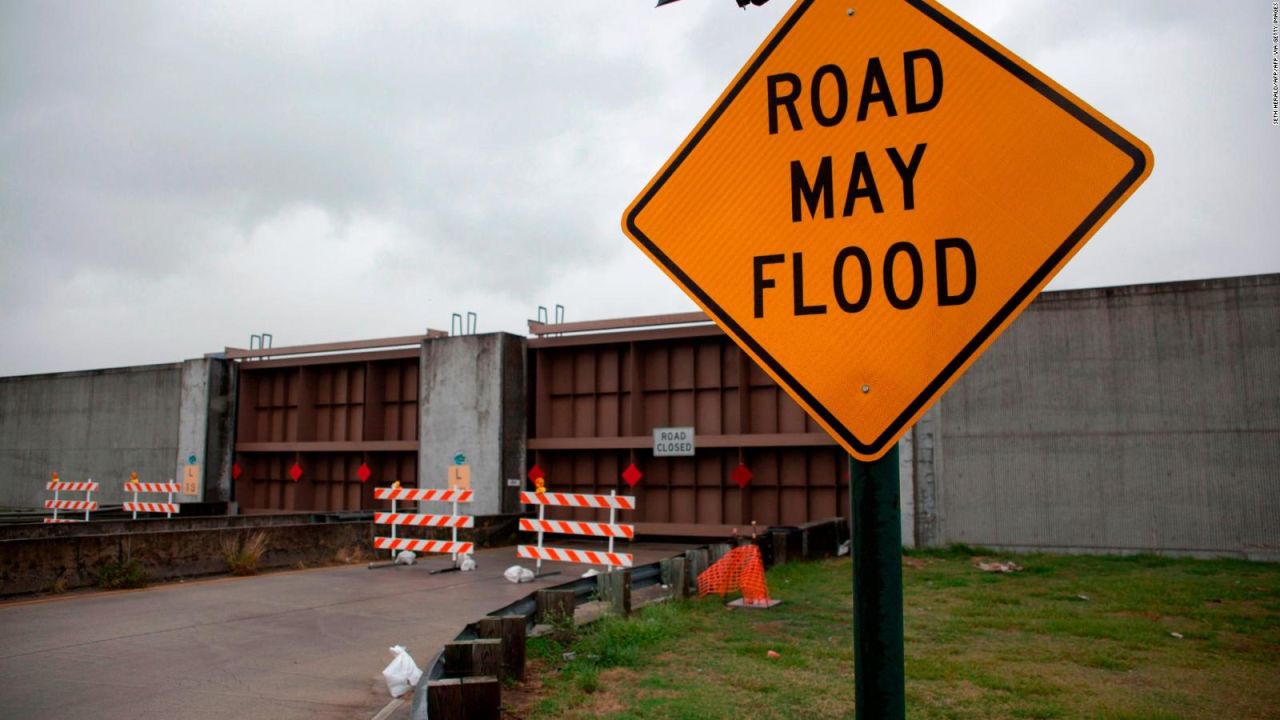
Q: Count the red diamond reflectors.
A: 6